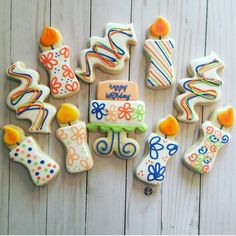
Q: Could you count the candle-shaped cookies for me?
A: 6